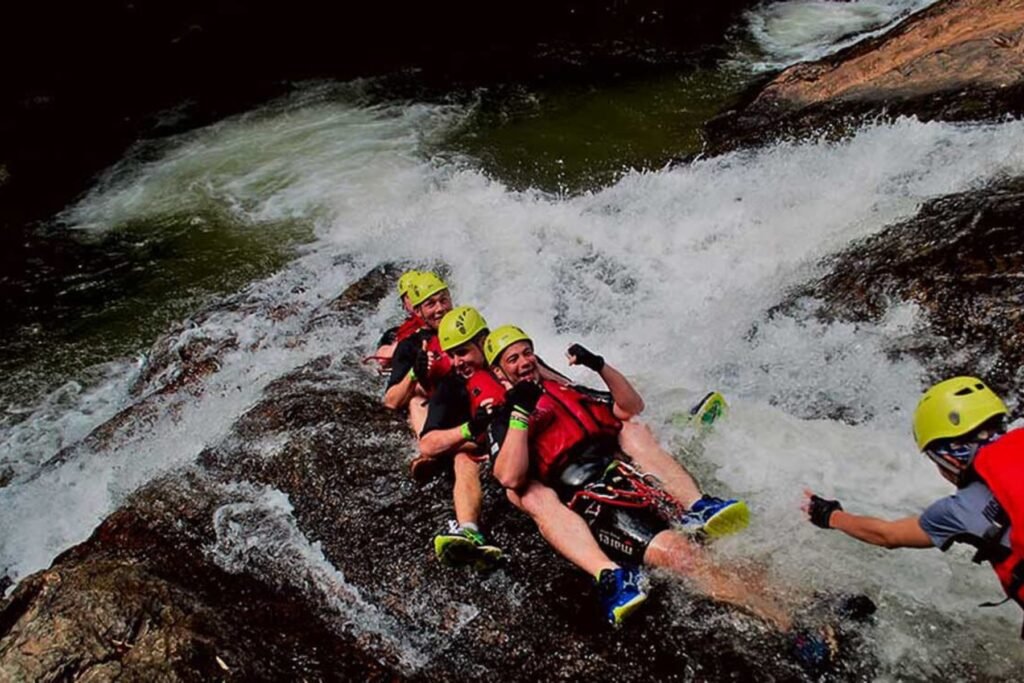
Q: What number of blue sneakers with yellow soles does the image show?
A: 2